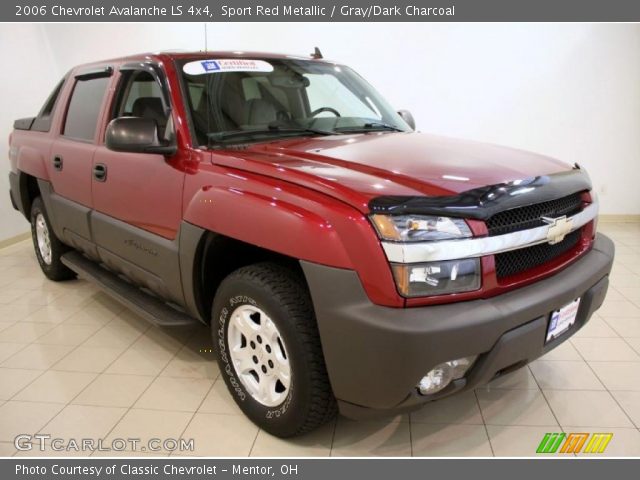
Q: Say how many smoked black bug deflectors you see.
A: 1